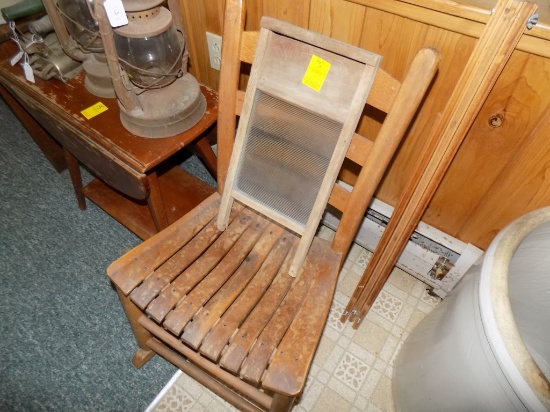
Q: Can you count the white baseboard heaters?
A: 1